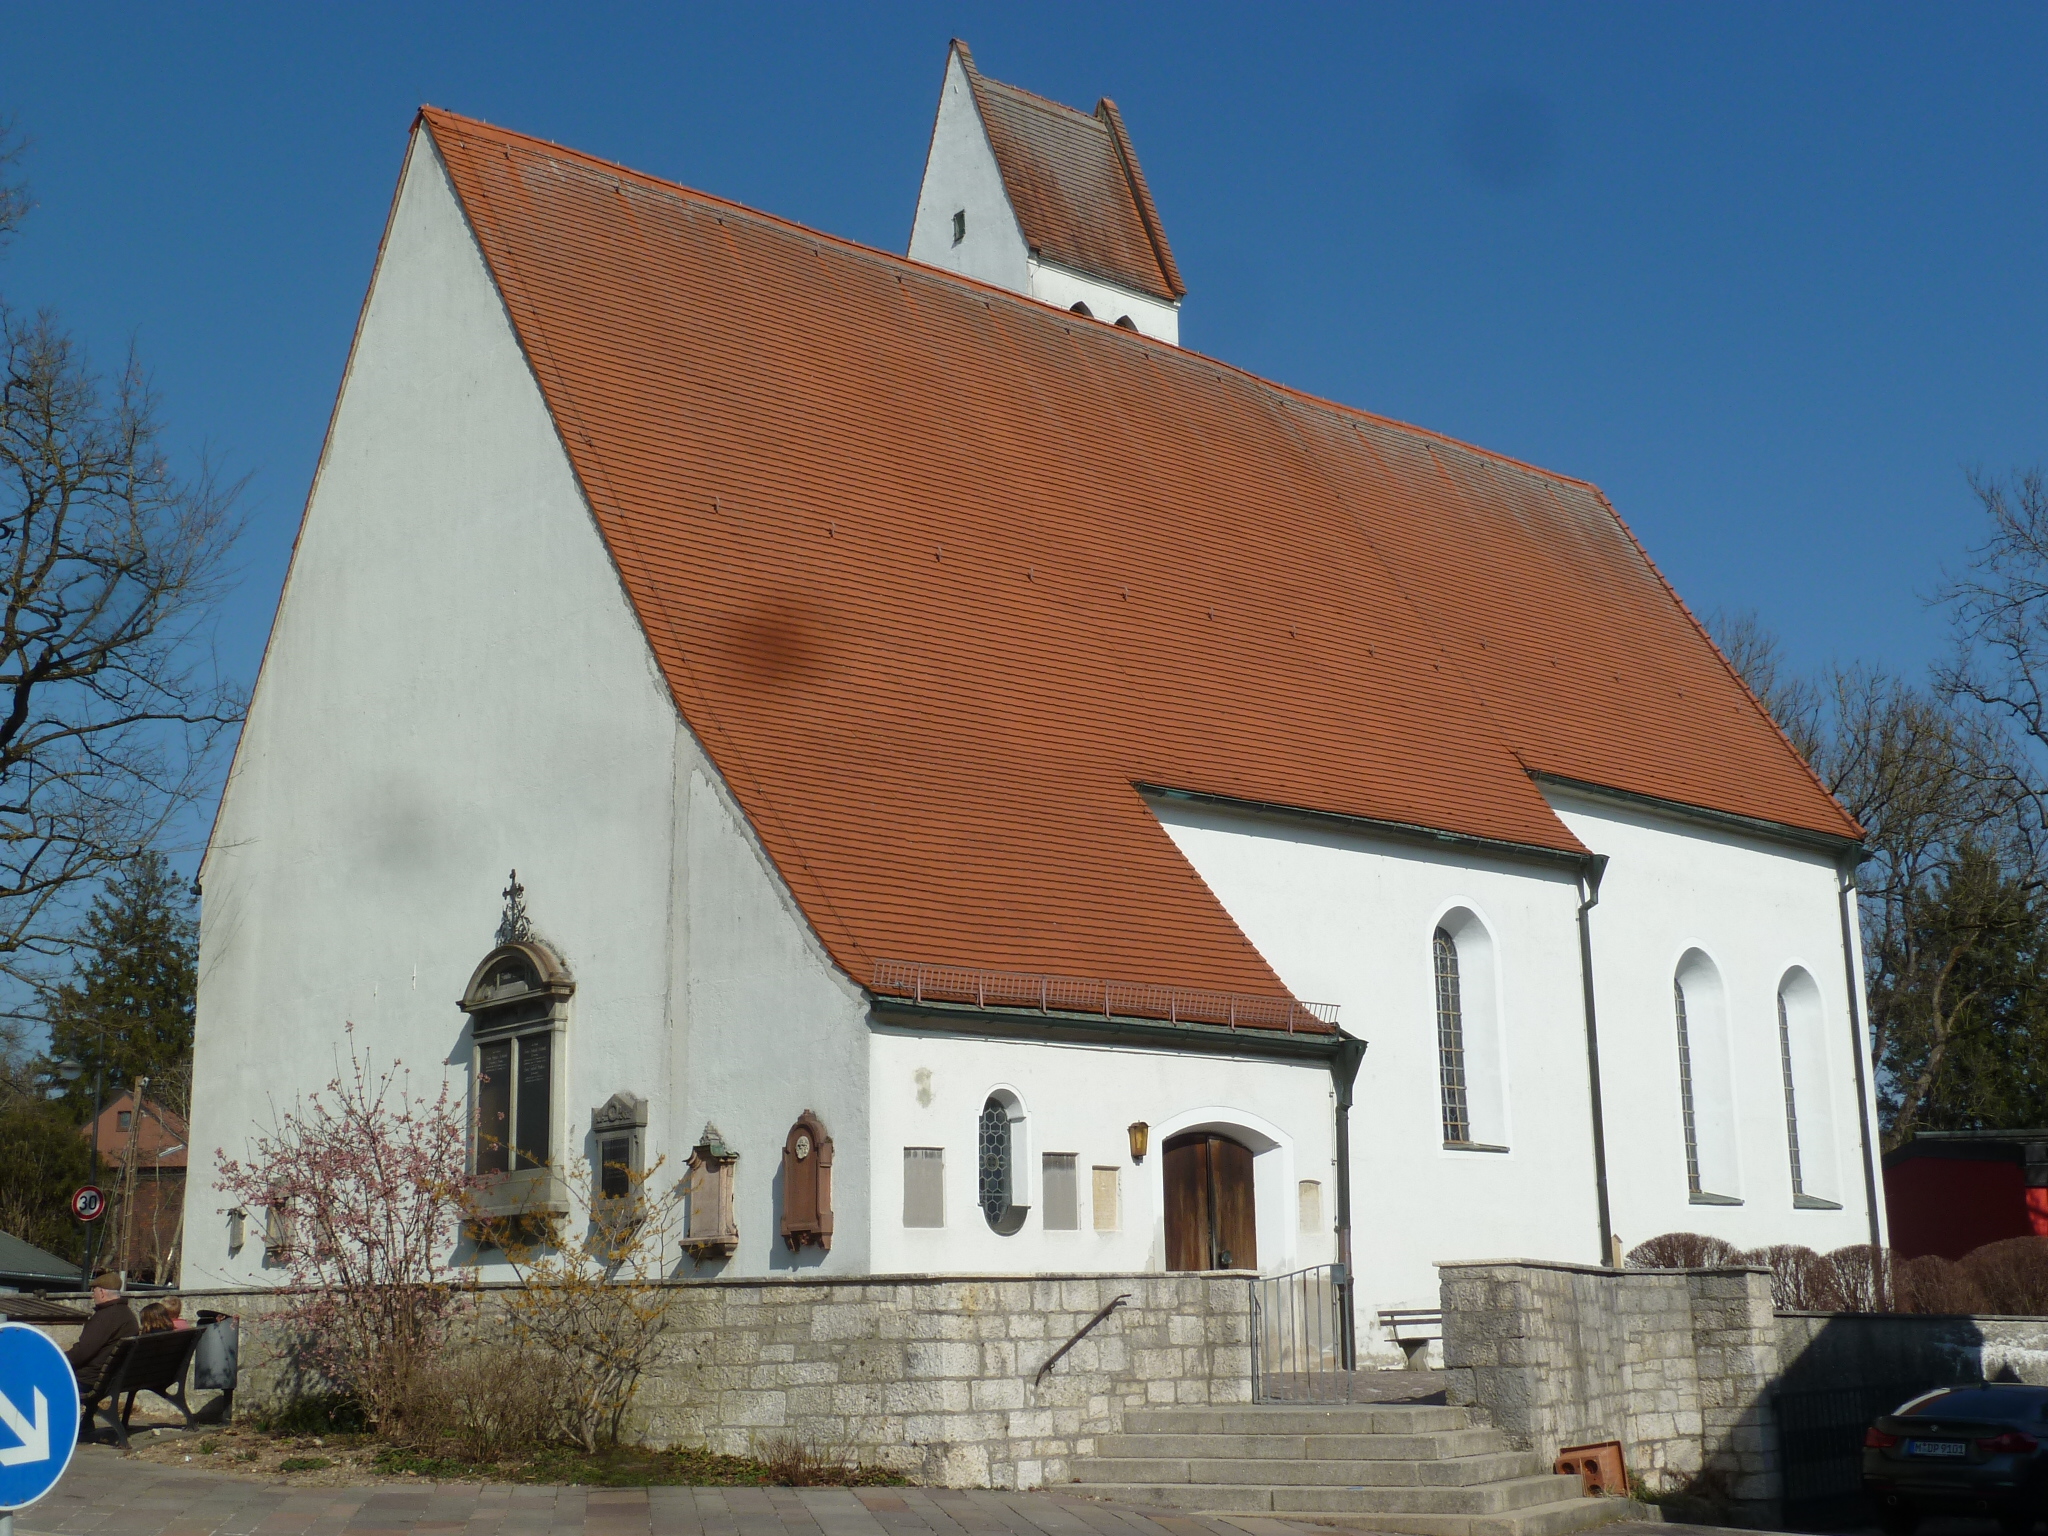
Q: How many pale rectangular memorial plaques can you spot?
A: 4